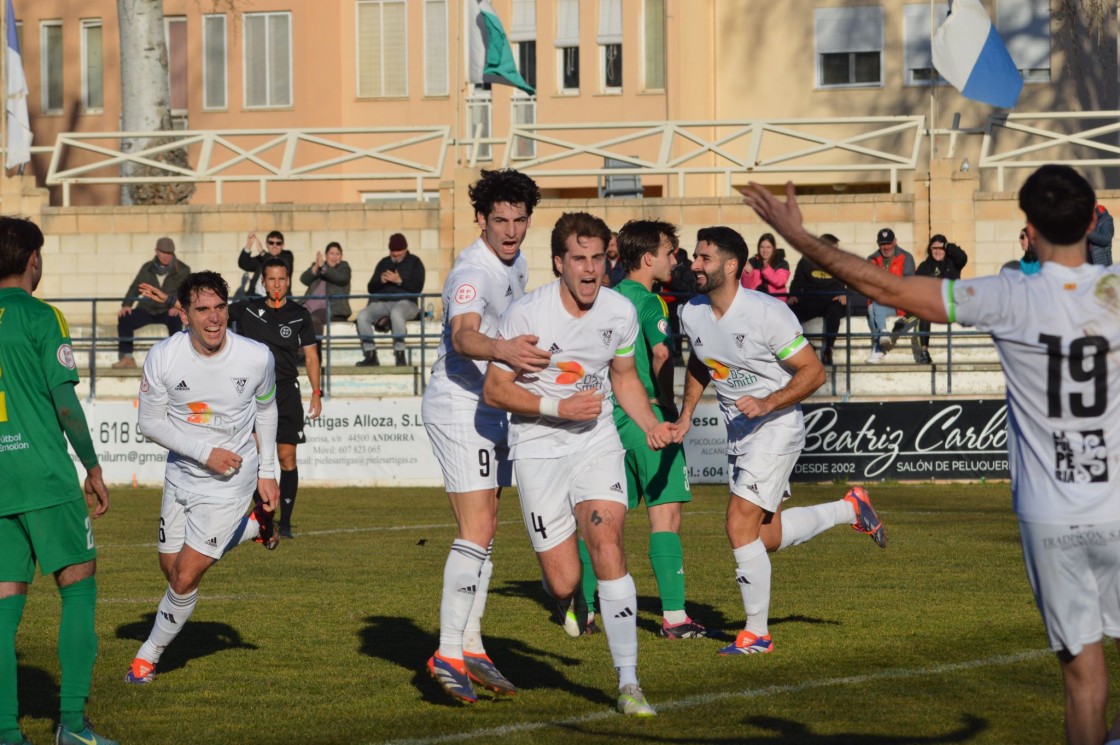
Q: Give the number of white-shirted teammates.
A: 5